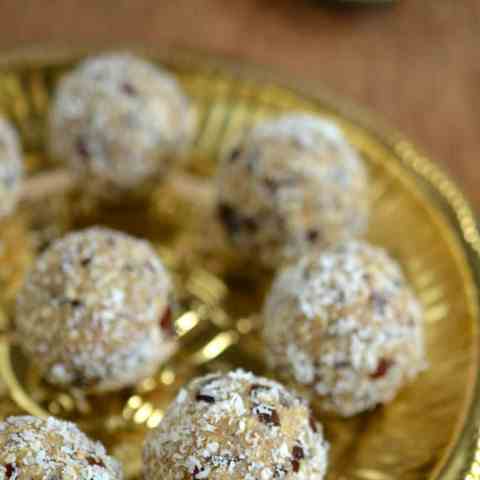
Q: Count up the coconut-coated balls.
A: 7